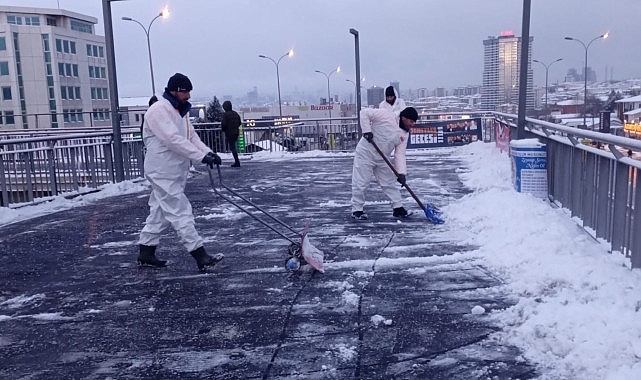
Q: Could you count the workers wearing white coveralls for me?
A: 3